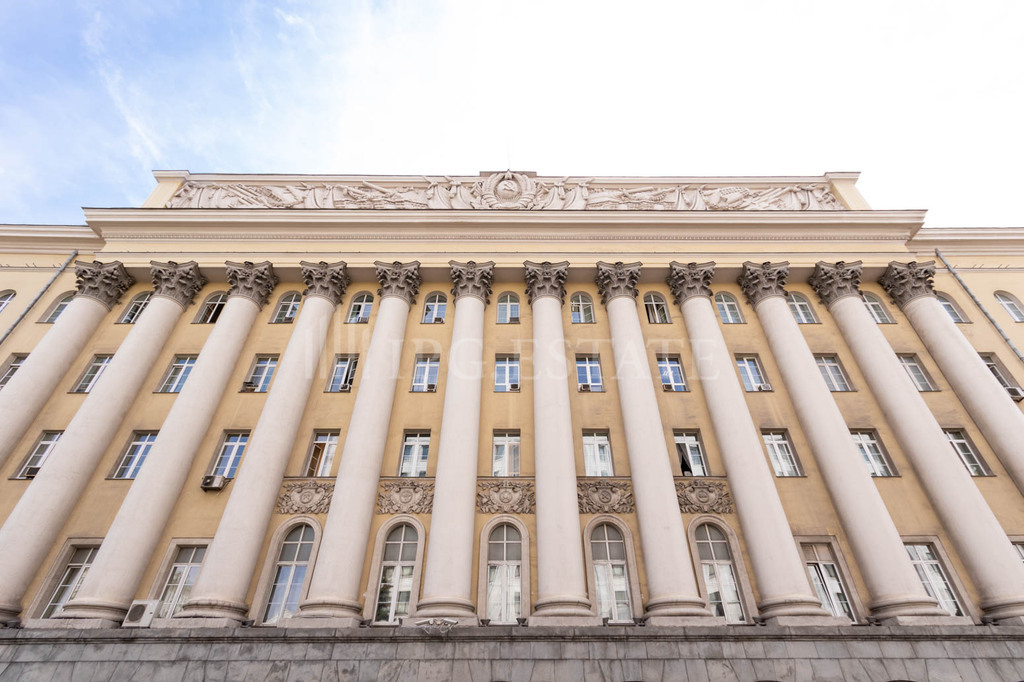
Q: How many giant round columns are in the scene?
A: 12